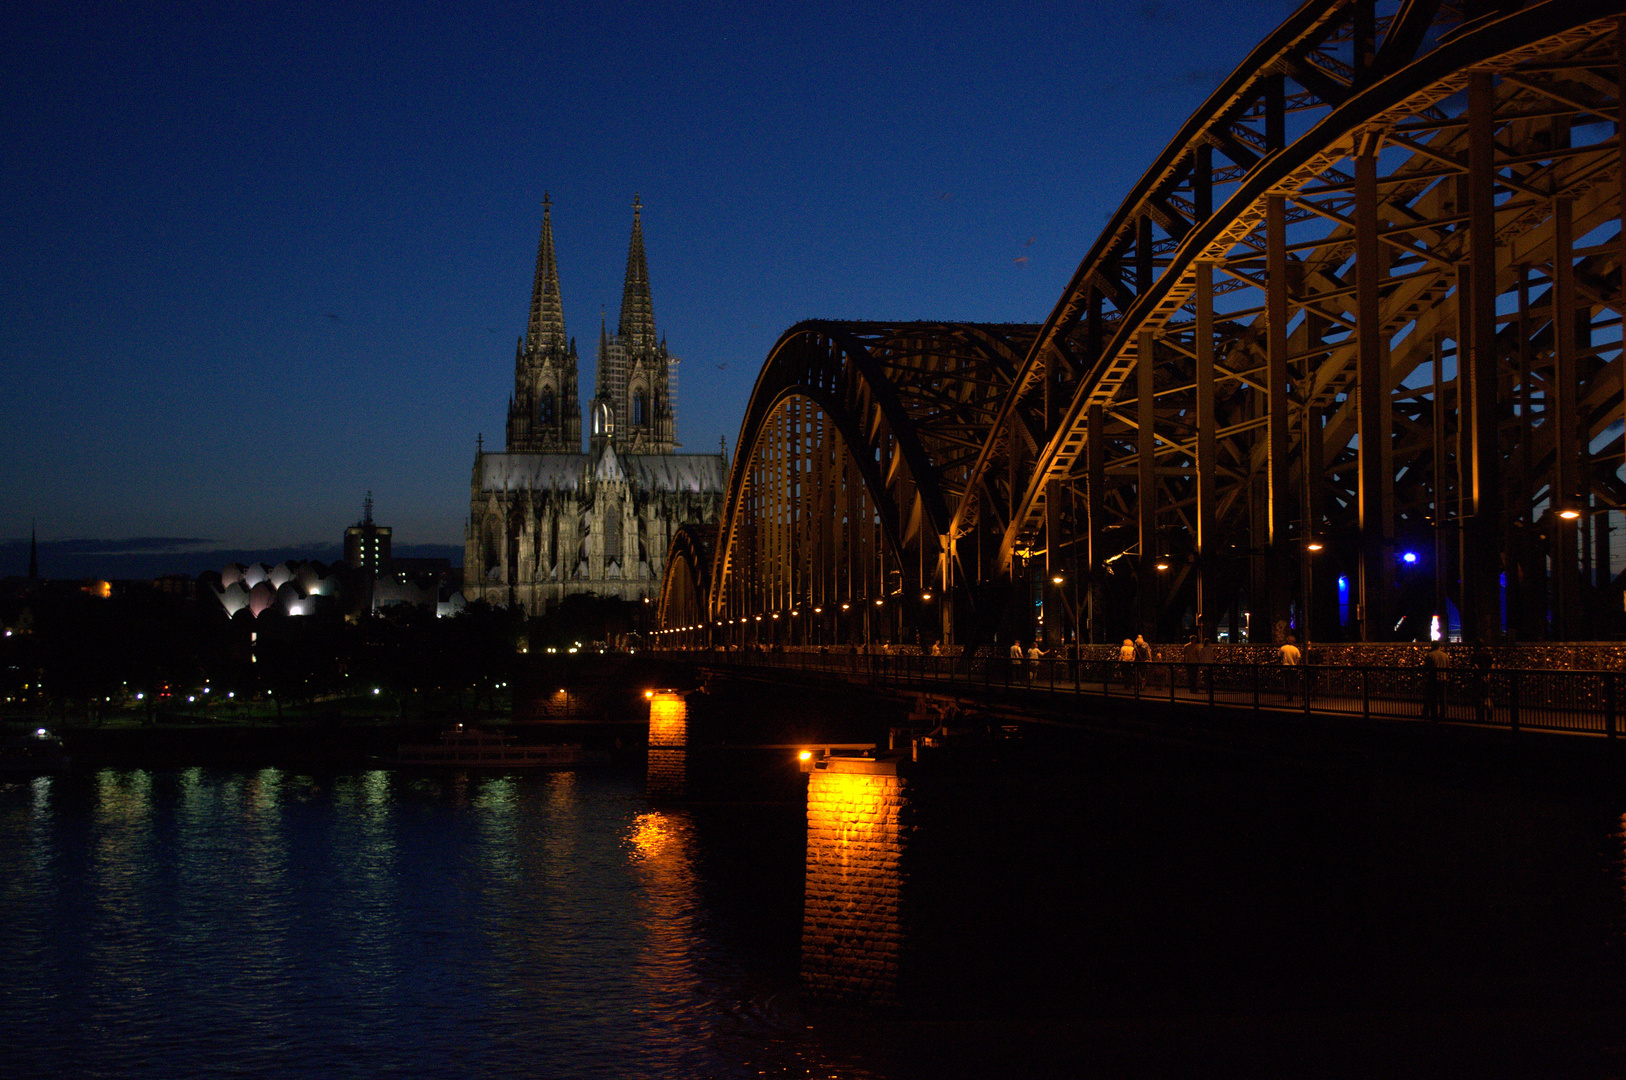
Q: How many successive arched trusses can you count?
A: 3